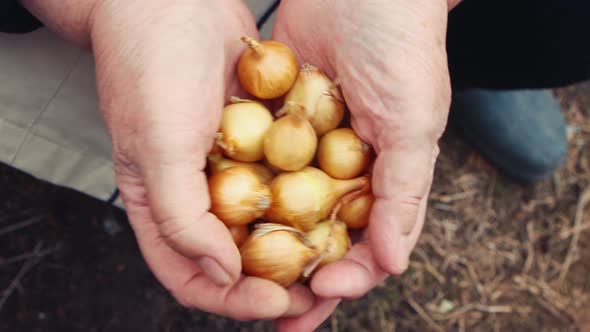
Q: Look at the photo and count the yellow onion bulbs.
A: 12